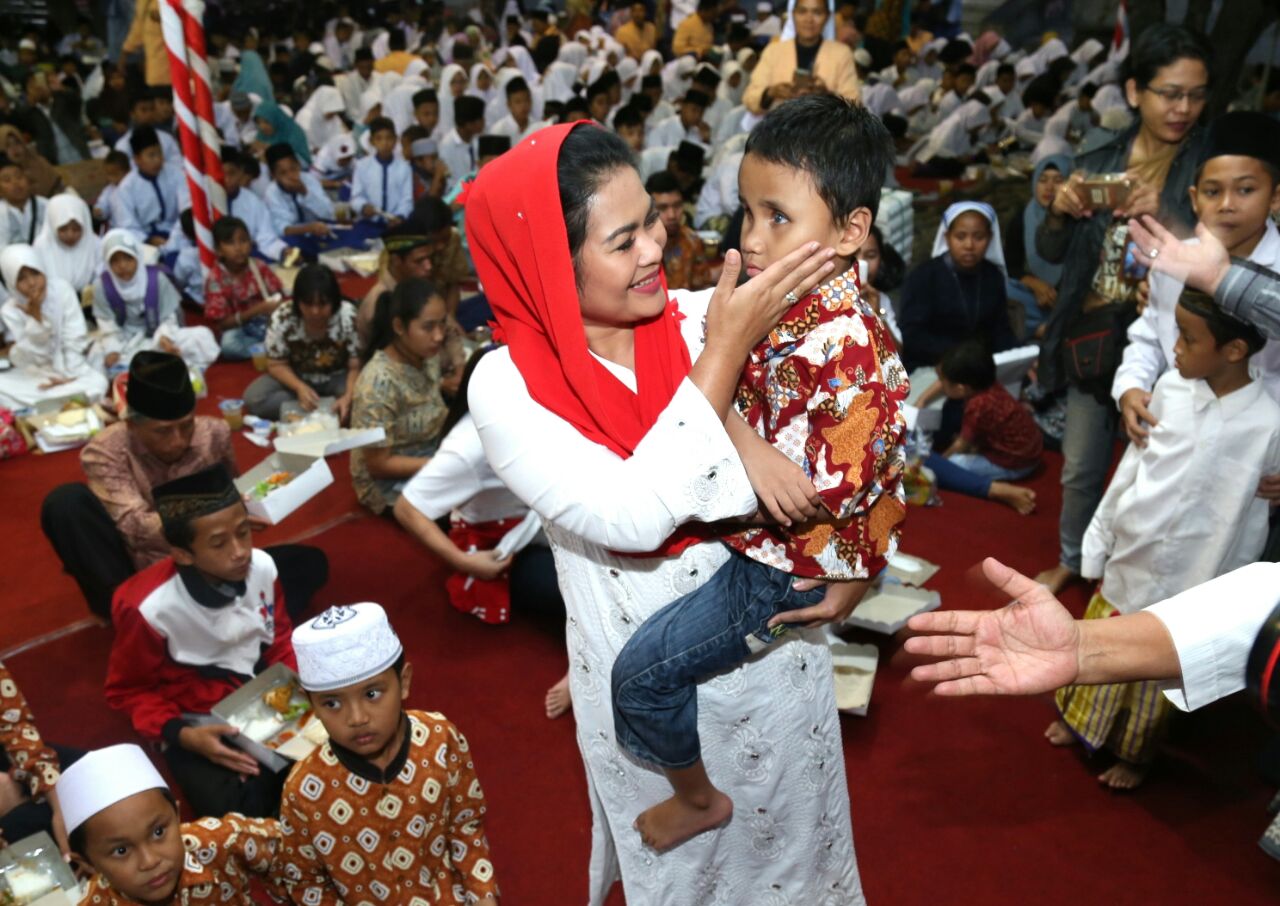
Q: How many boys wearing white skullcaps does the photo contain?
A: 2